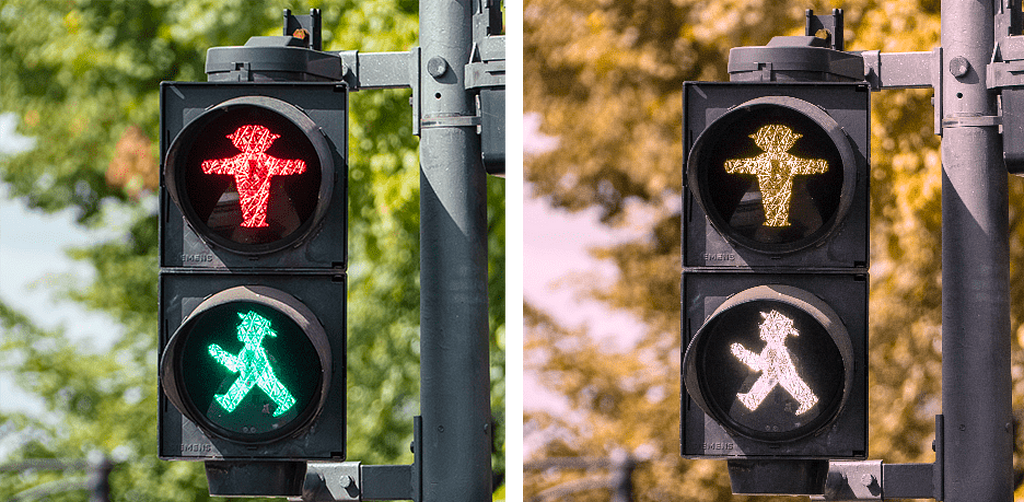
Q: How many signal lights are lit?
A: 4